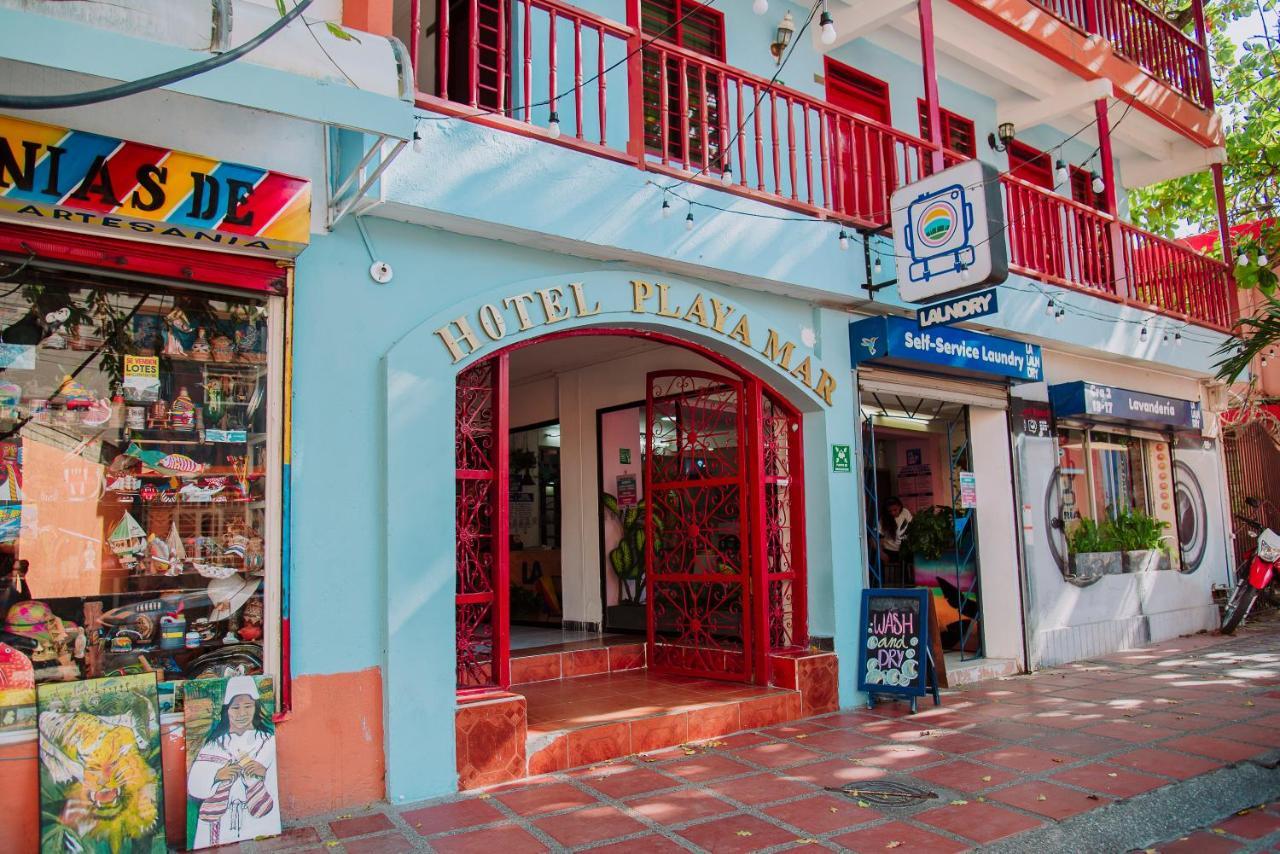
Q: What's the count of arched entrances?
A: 1